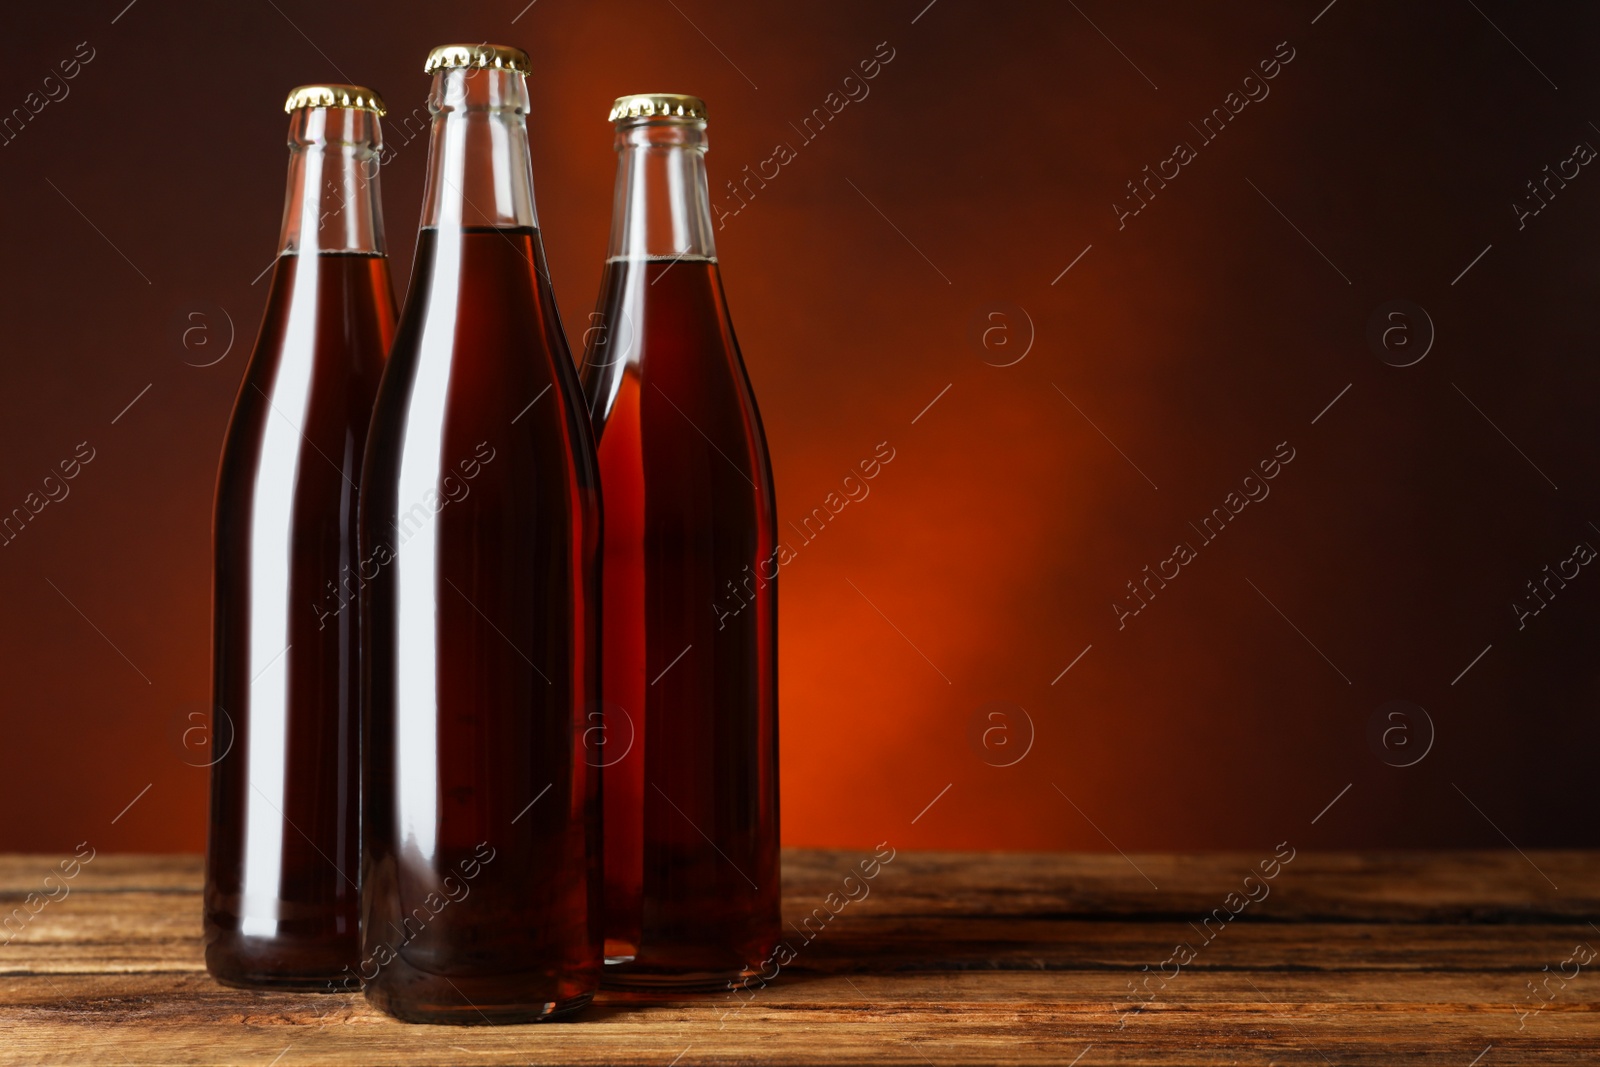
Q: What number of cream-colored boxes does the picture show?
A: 0